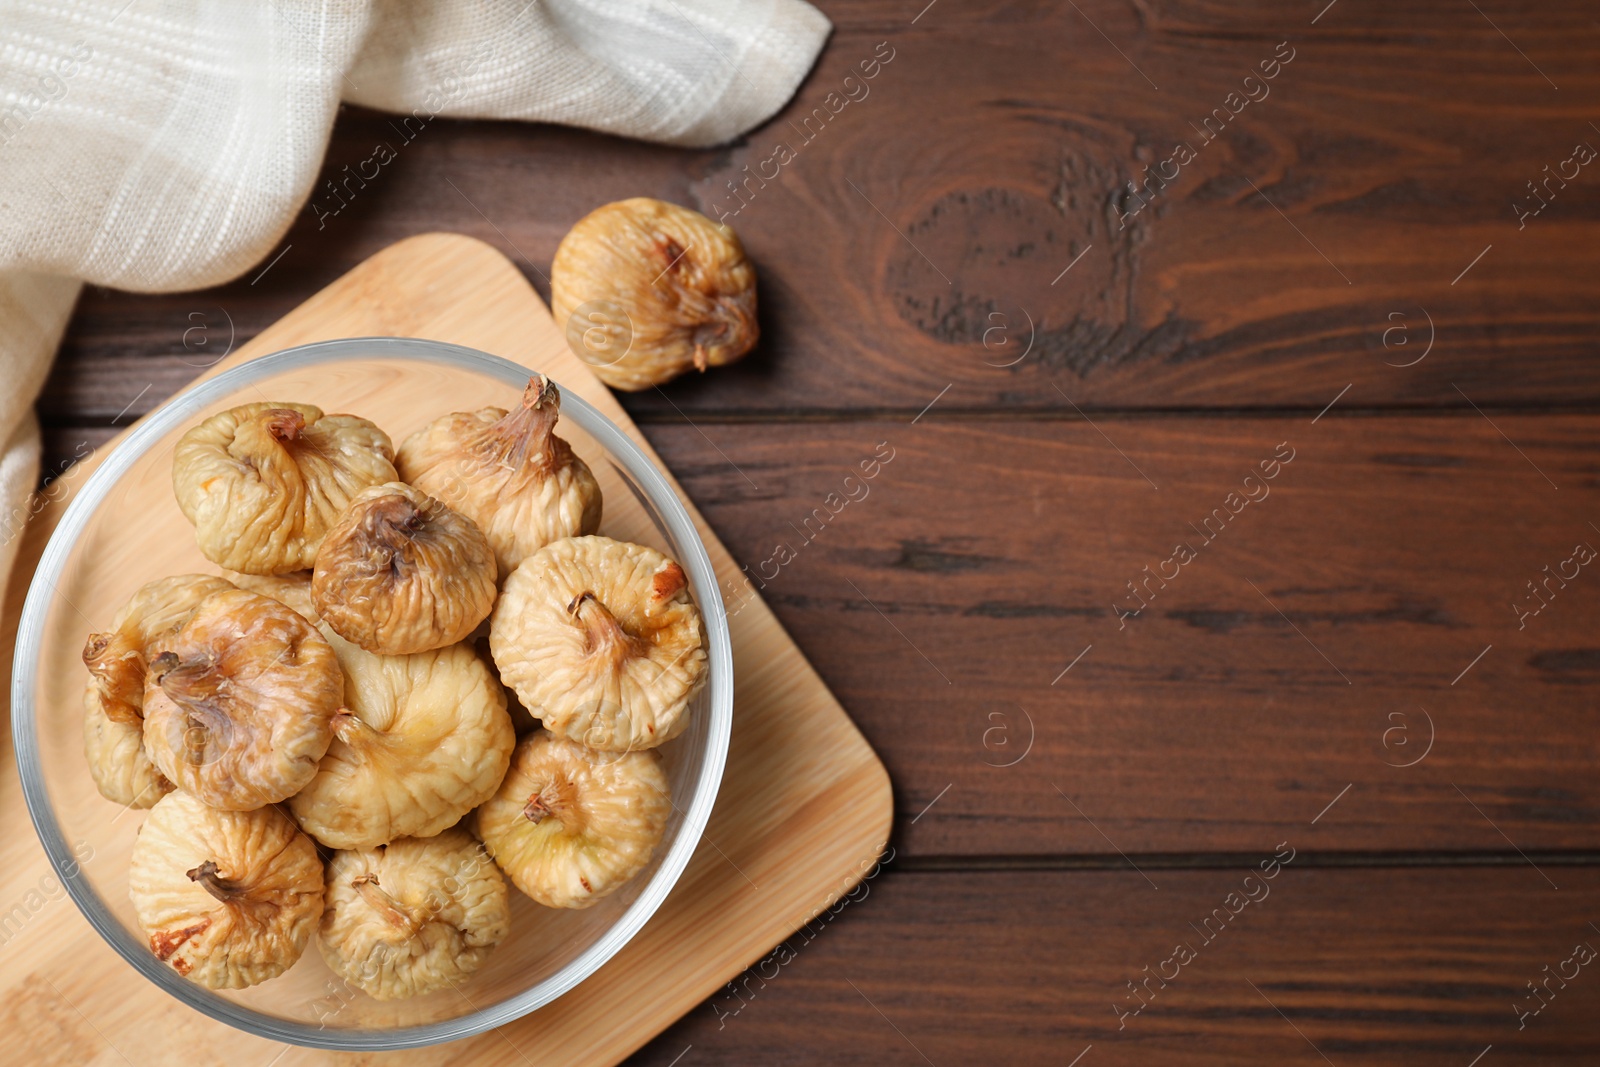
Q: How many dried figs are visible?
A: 11